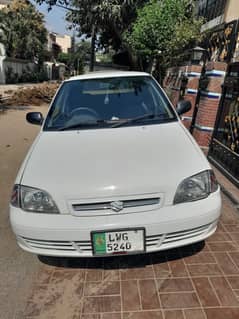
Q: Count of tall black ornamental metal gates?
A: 1